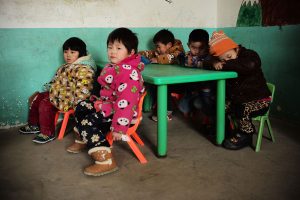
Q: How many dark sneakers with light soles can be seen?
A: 2